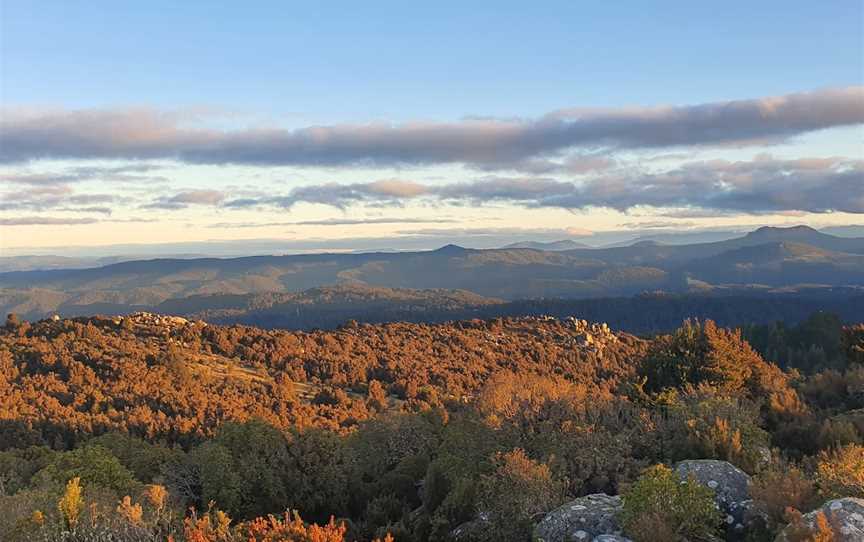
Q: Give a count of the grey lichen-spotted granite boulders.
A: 3